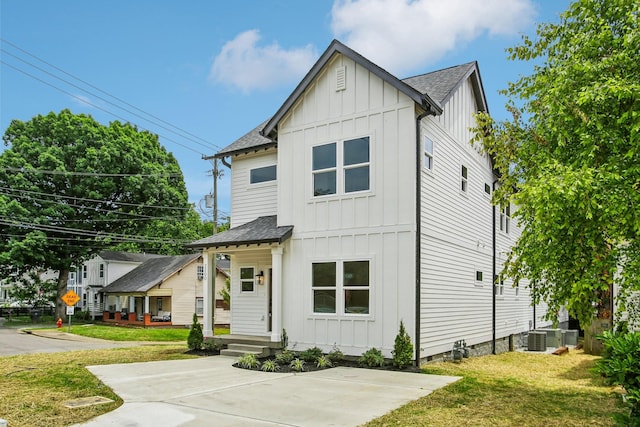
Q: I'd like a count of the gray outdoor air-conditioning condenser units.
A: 3